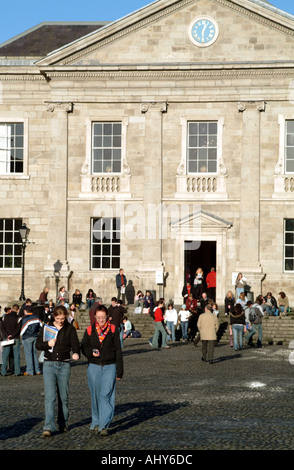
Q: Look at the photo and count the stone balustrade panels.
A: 3